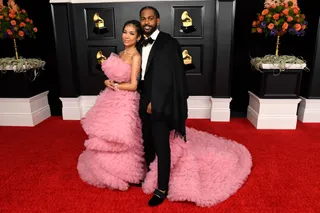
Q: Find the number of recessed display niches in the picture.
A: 4